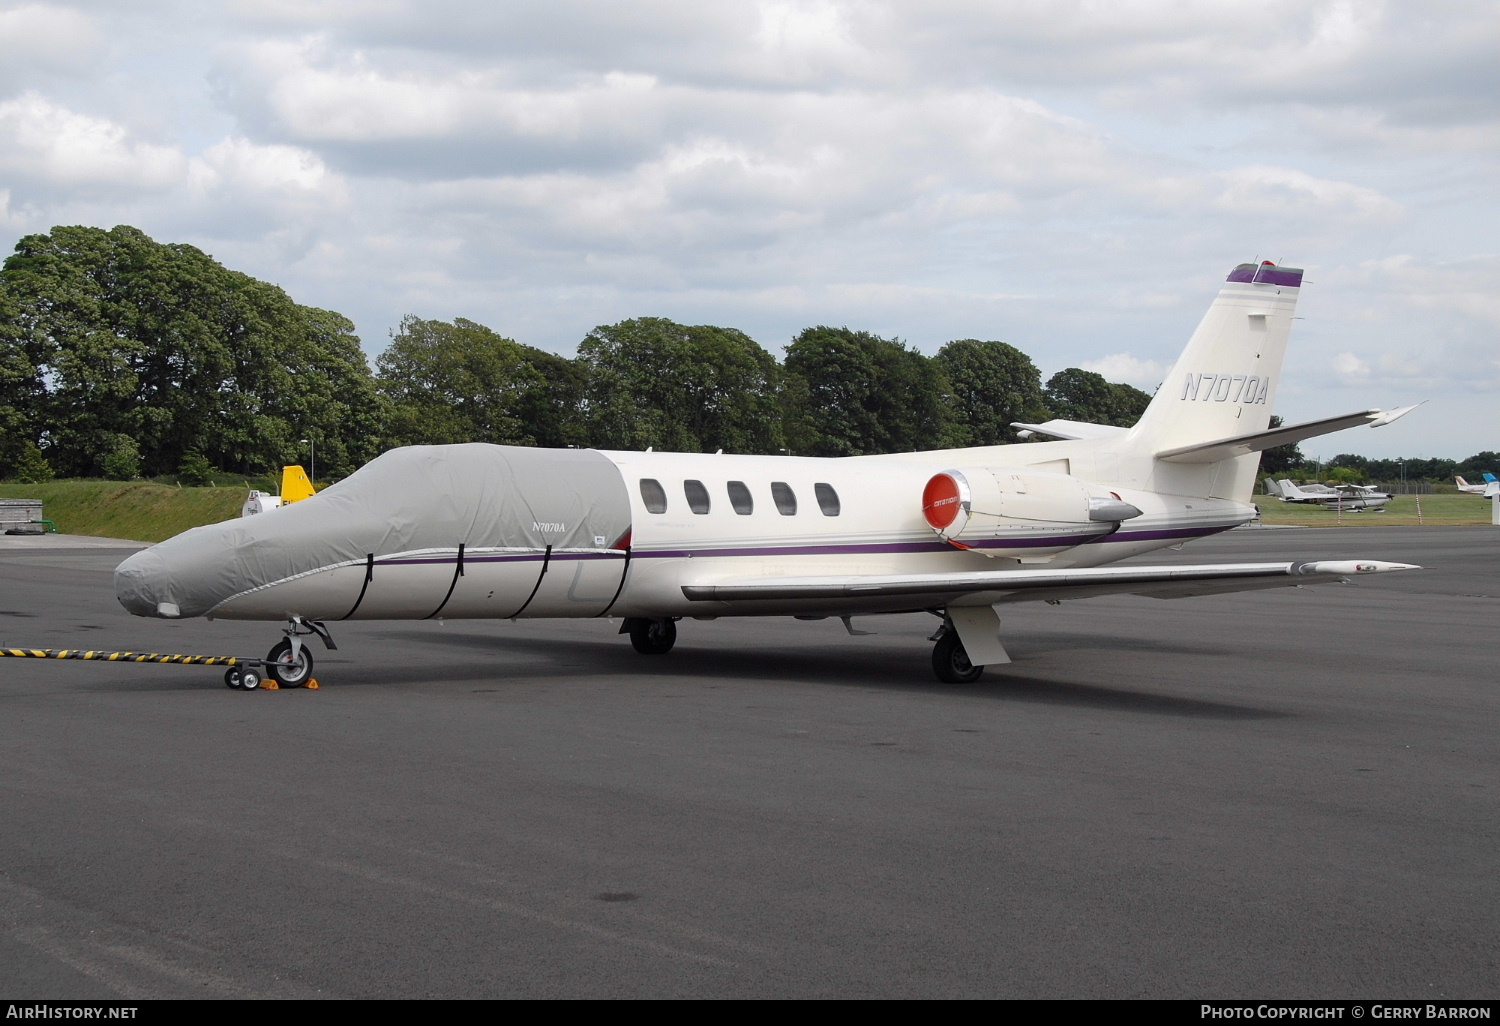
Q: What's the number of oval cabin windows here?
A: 5